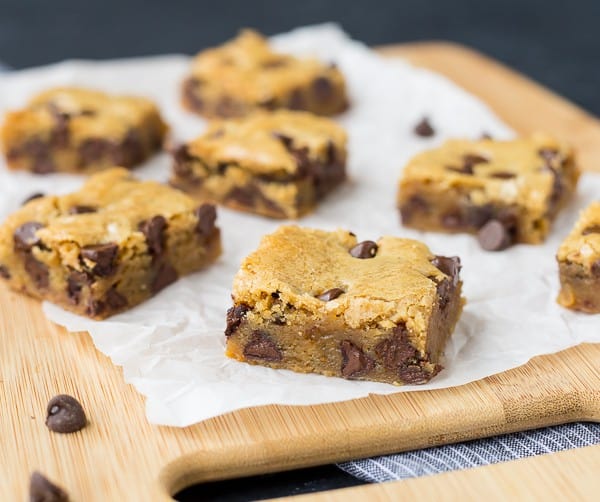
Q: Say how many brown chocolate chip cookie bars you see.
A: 7